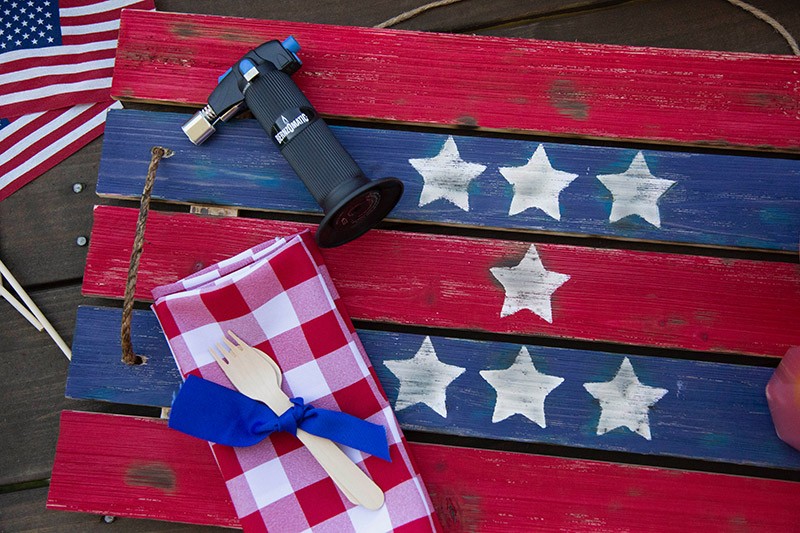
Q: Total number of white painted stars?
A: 7